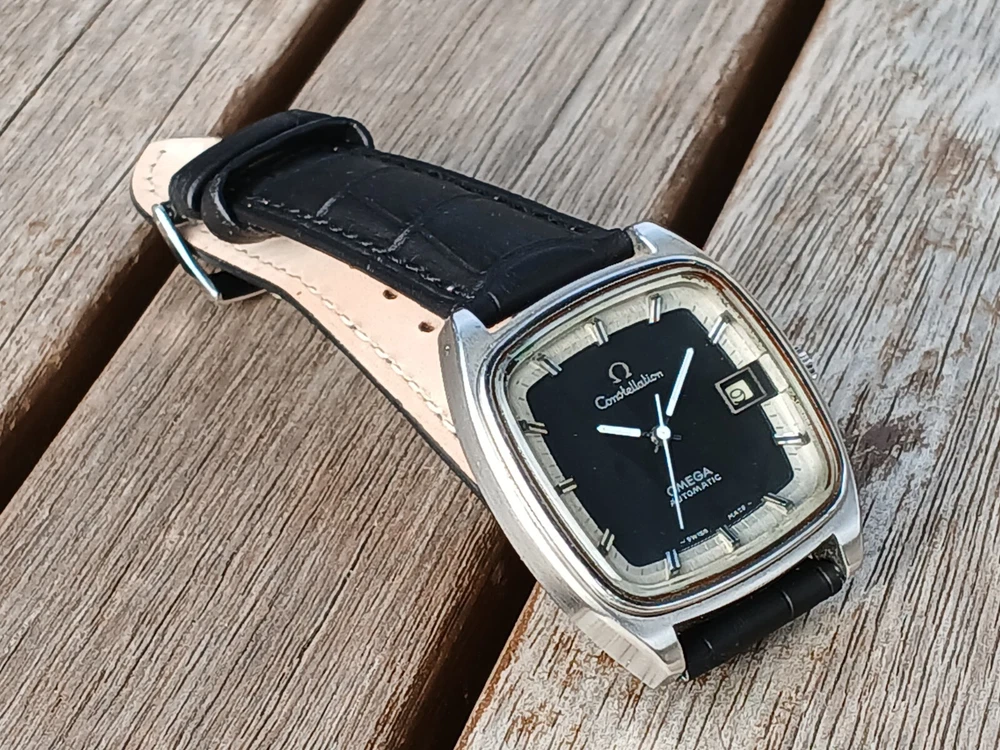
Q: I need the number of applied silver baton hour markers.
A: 11